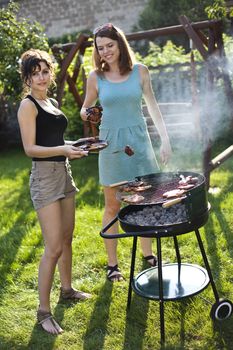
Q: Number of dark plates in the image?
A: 1